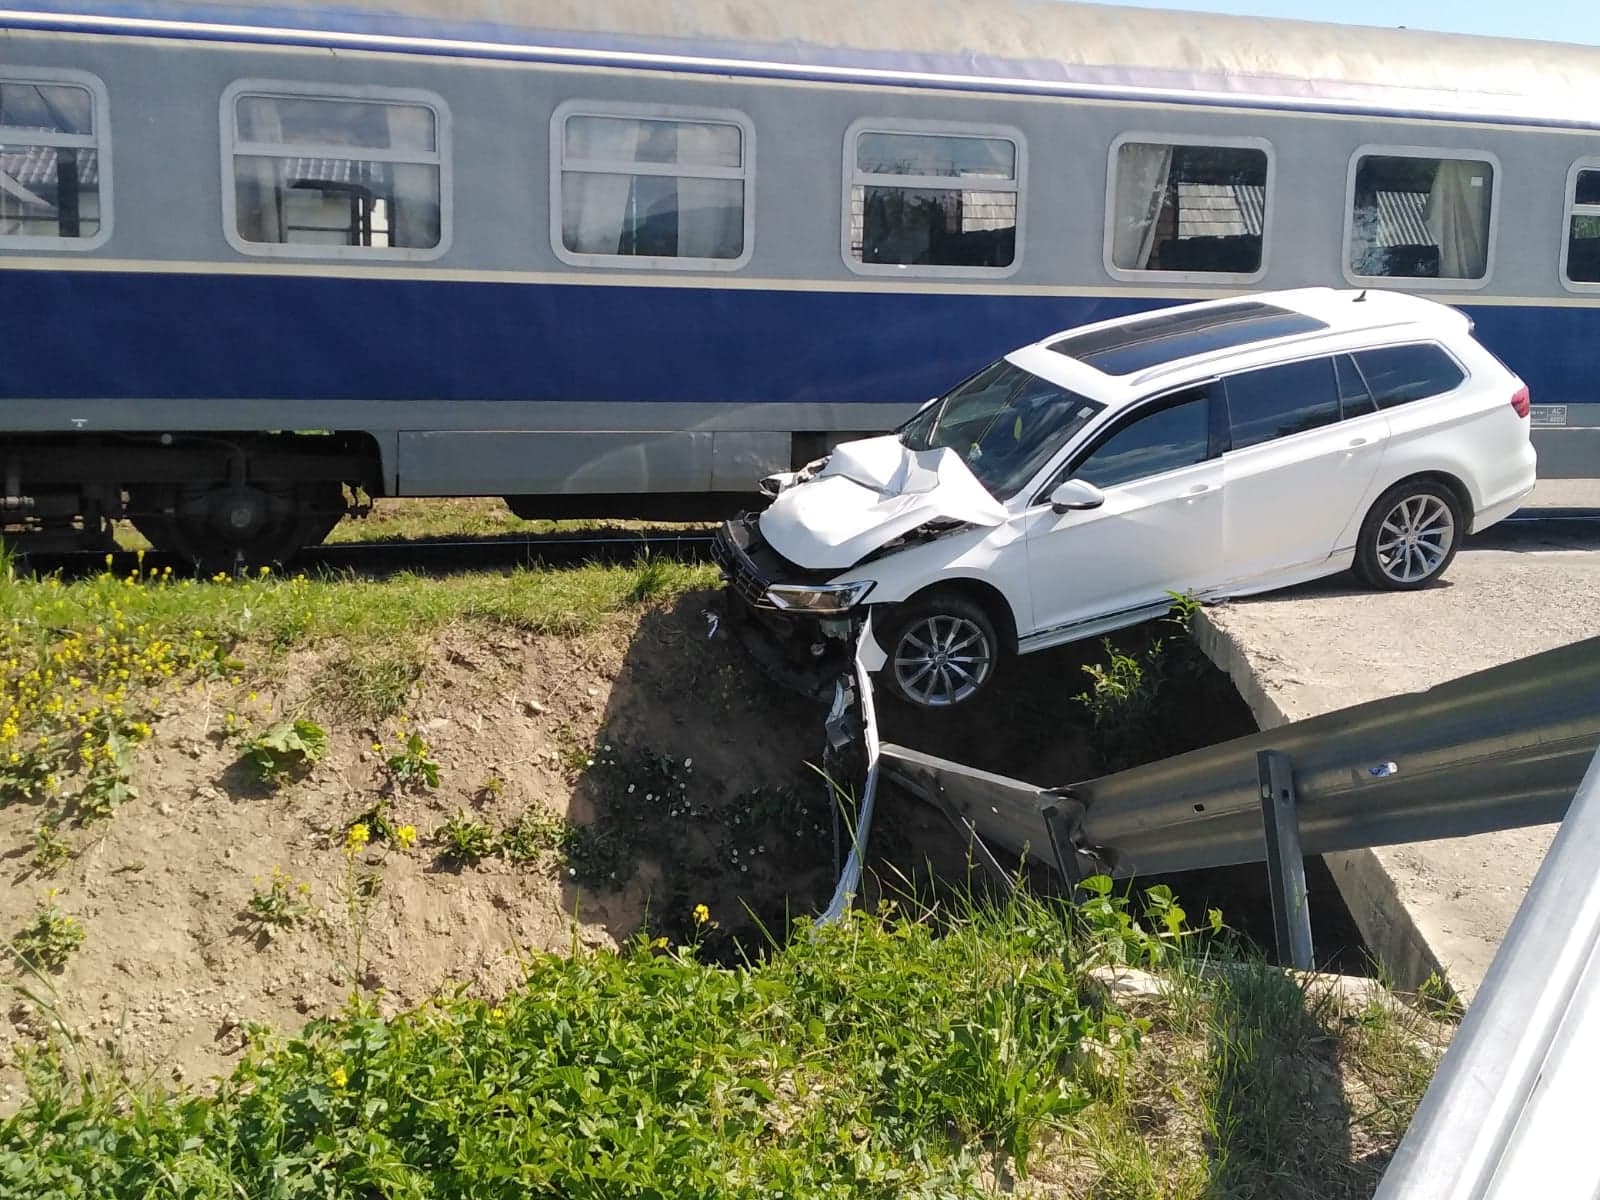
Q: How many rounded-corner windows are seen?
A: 7